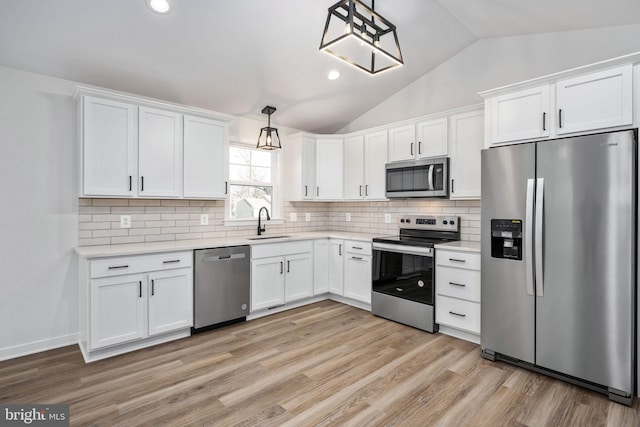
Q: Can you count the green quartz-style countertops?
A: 0